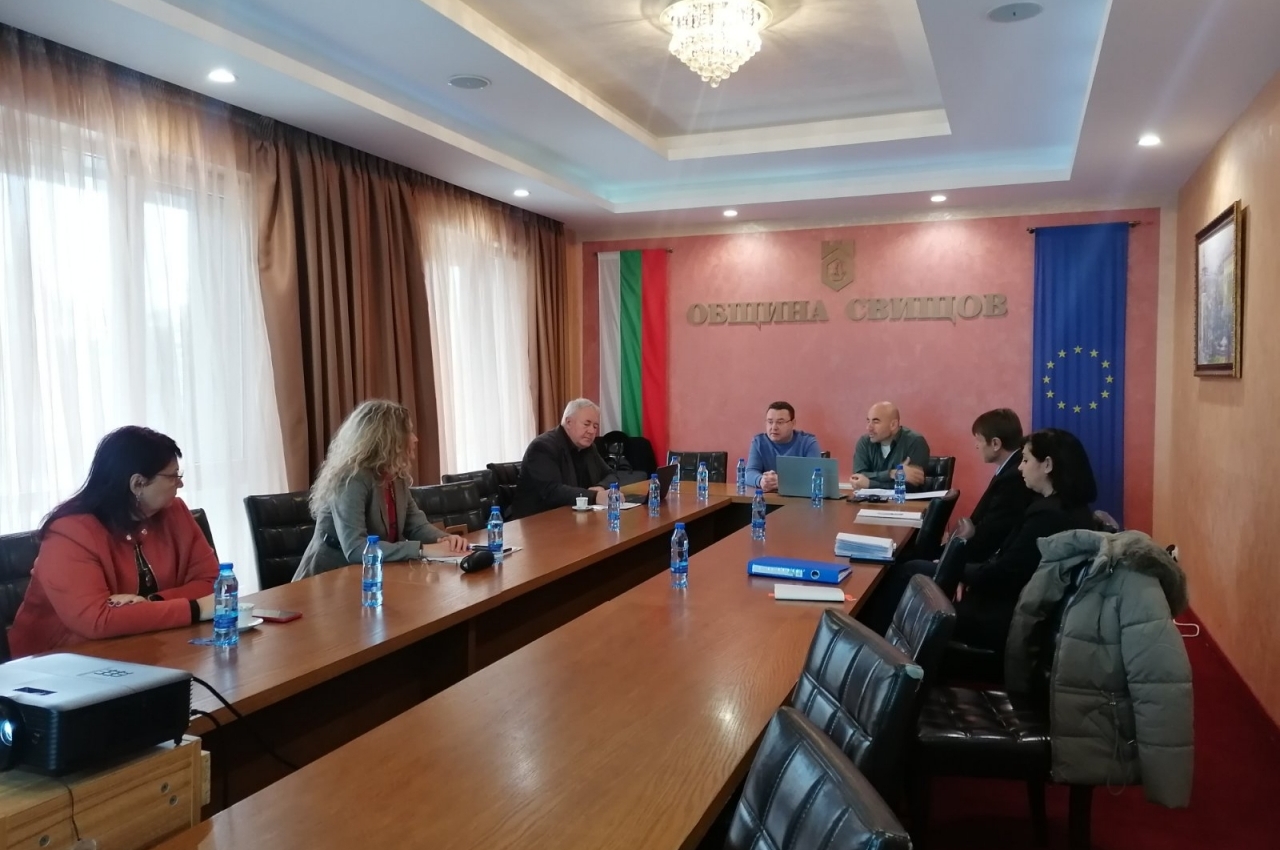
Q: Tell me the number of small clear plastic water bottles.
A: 12